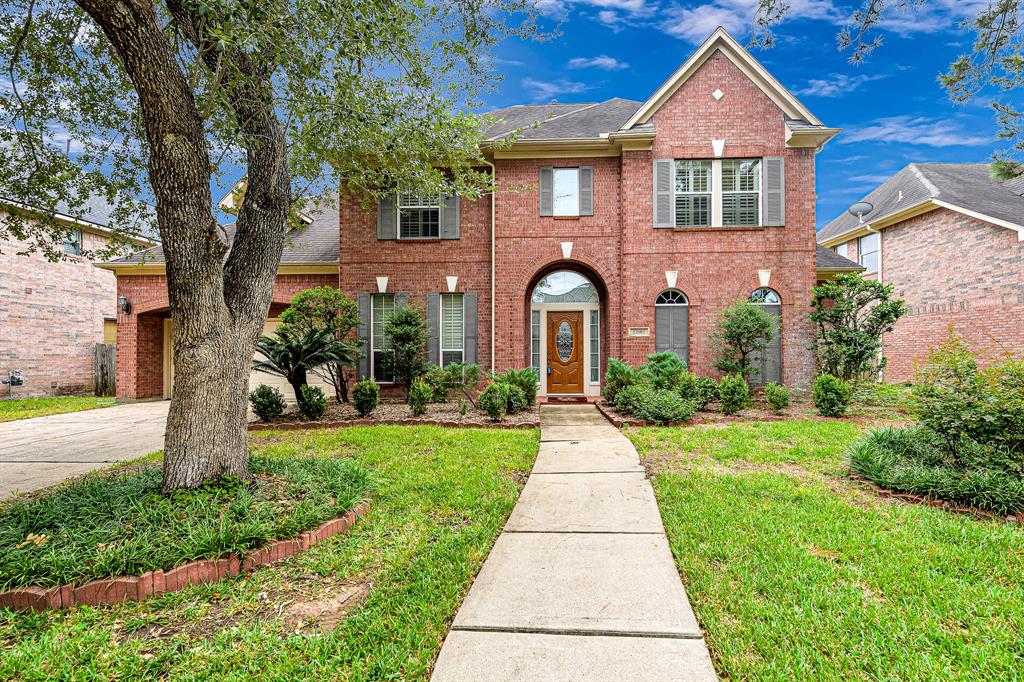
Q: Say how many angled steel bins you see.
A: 0